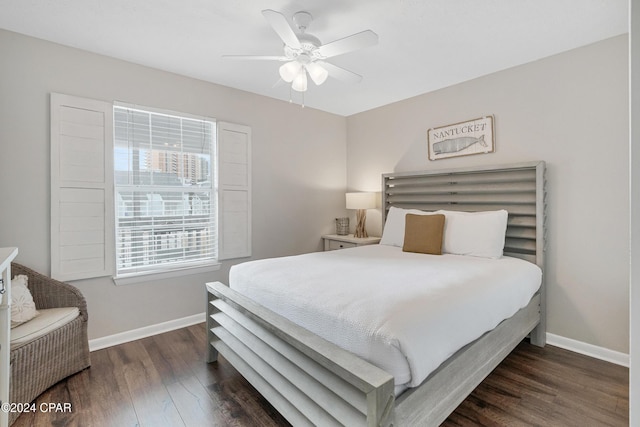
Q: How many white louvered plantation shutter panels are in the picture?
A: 2